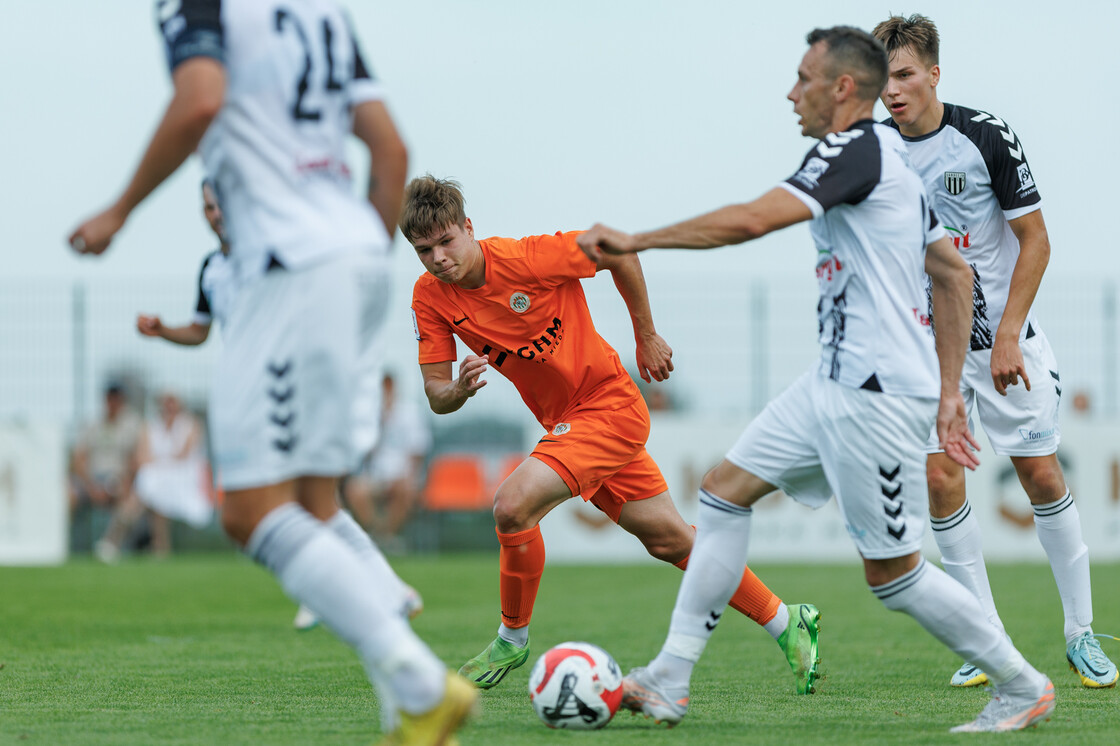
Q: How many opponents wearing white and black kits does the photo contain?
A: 4